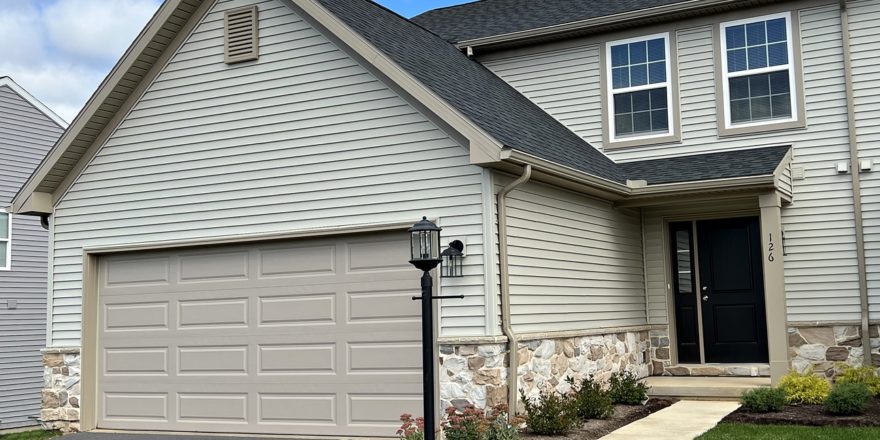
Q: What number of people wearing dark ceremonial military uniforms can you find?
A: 0